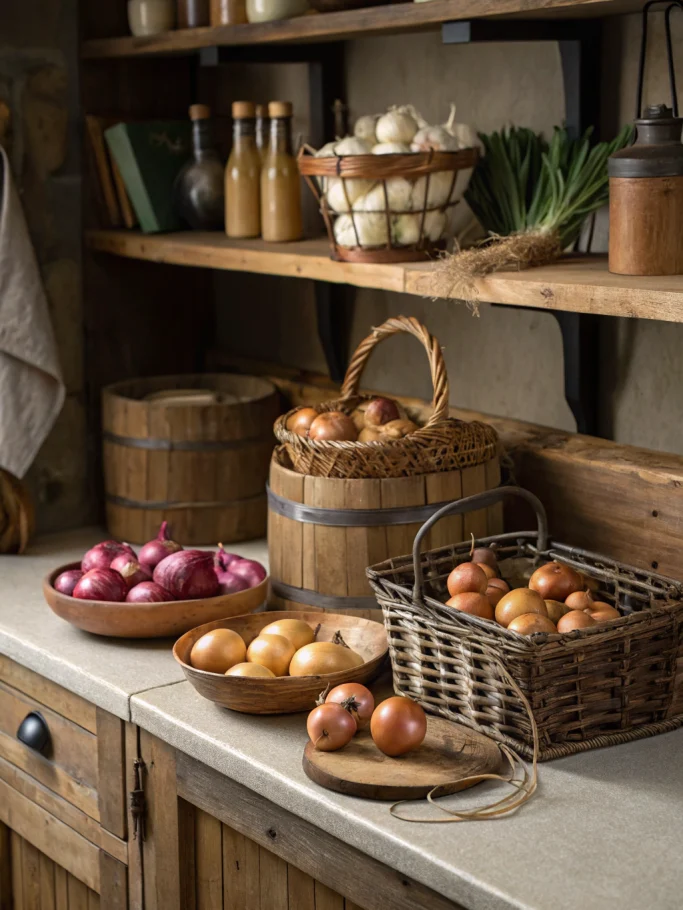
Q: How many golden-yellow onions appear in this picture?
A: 5